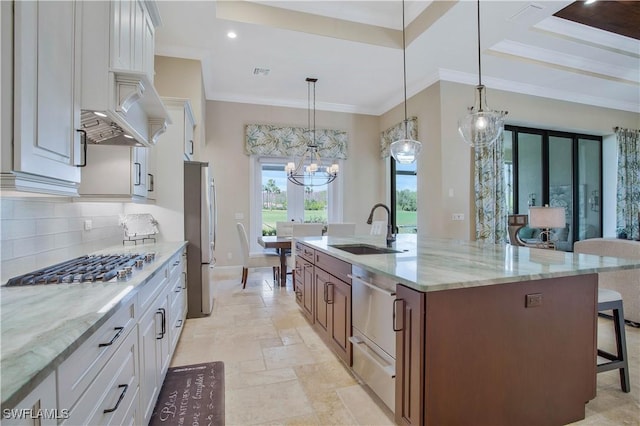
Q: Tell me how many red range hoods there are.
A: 0